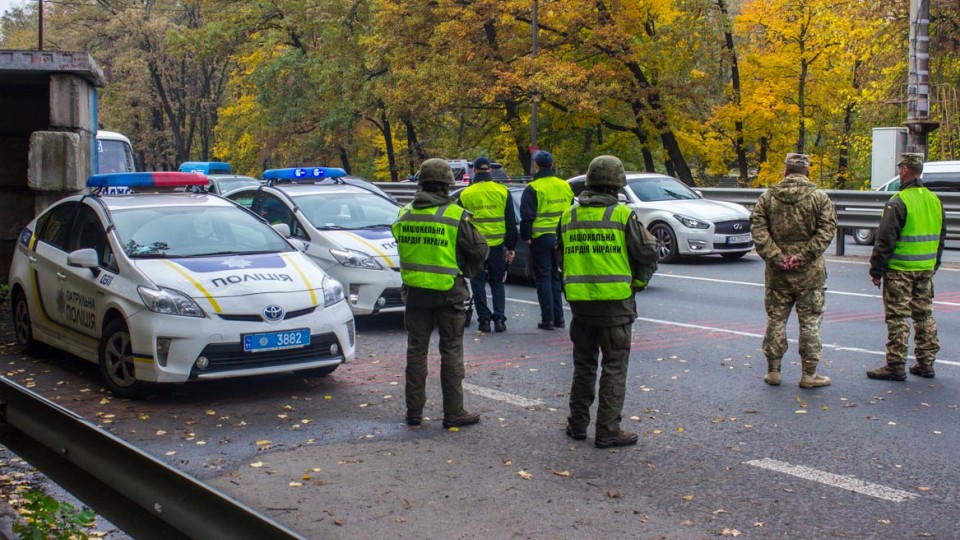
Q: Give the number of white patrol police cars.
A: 2